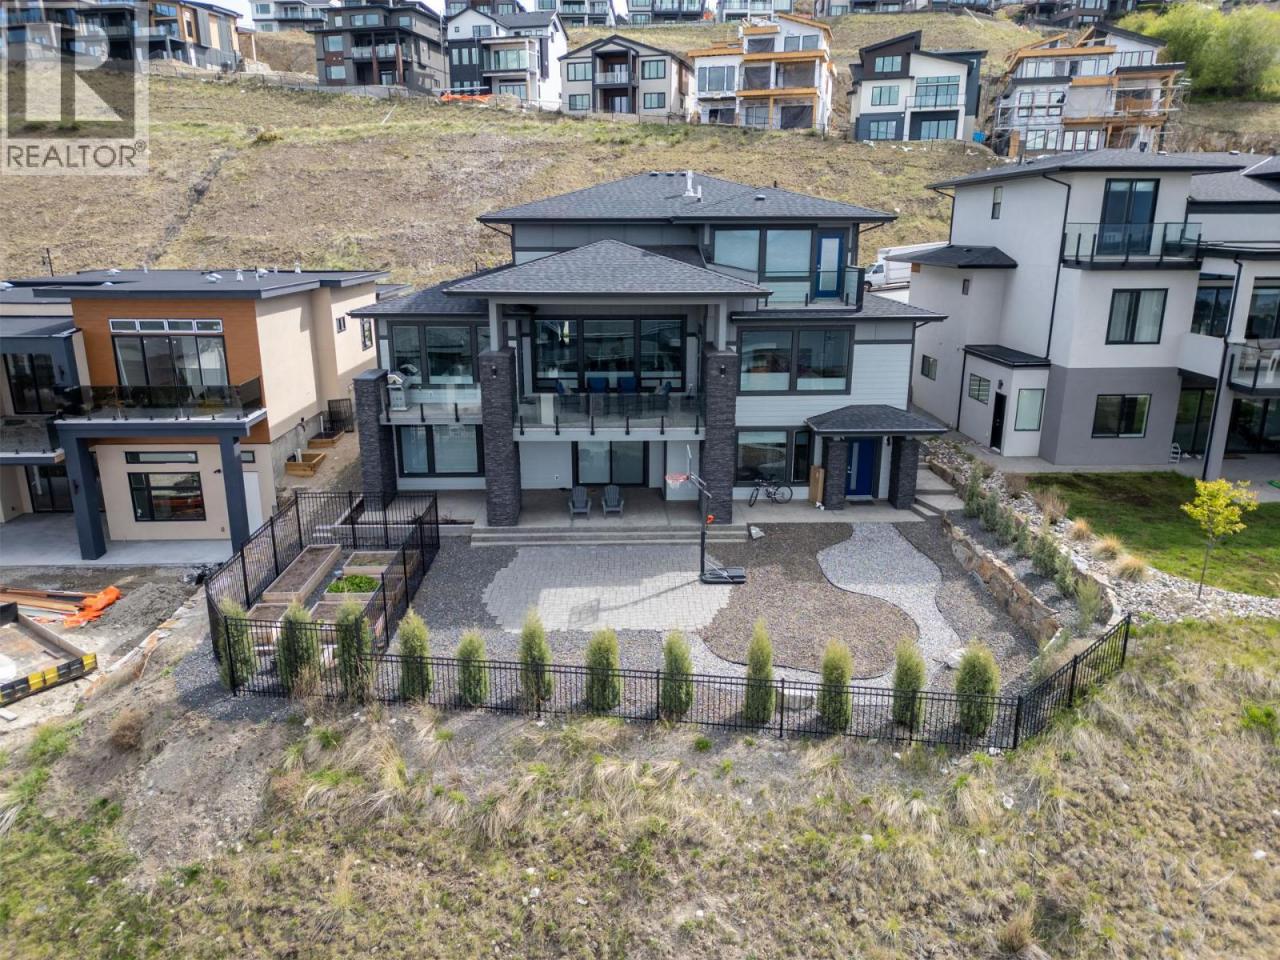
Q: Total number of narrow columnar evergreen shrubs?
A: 12